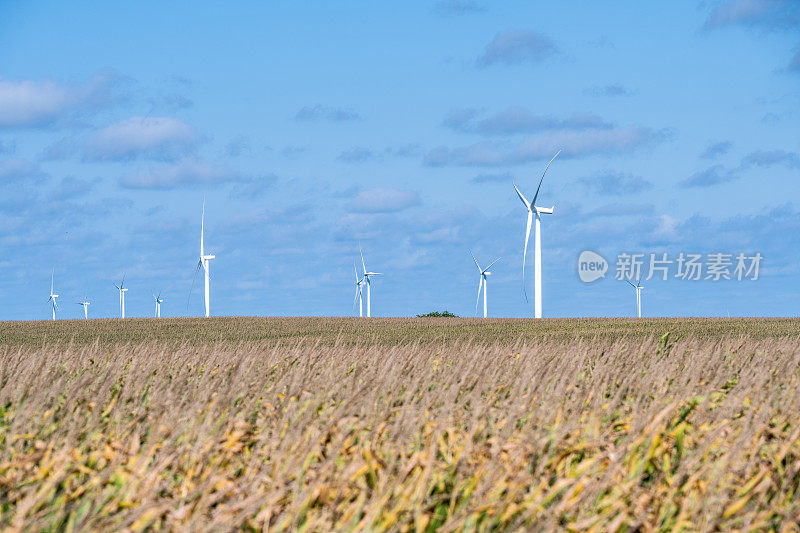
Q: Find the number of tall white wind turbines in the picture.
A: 10